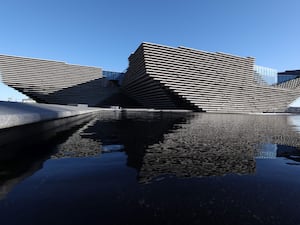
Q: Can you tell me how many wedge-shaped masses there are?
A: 2